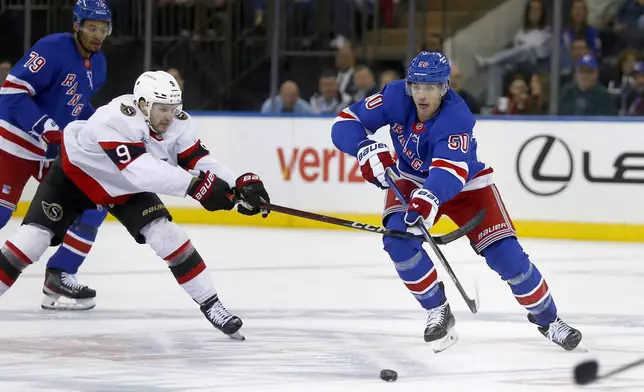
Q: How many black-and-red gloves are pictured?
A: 2